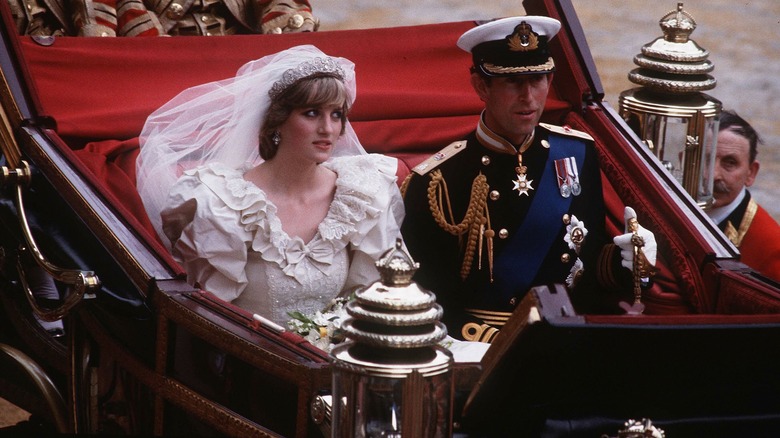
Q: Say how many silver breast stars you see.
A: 2